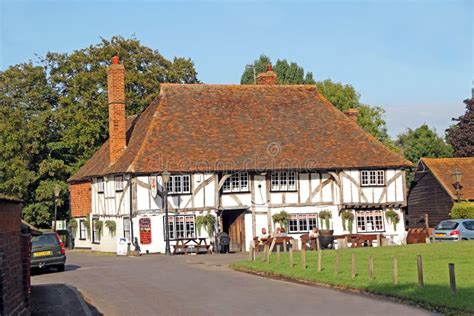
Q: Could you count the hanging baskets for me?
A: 9